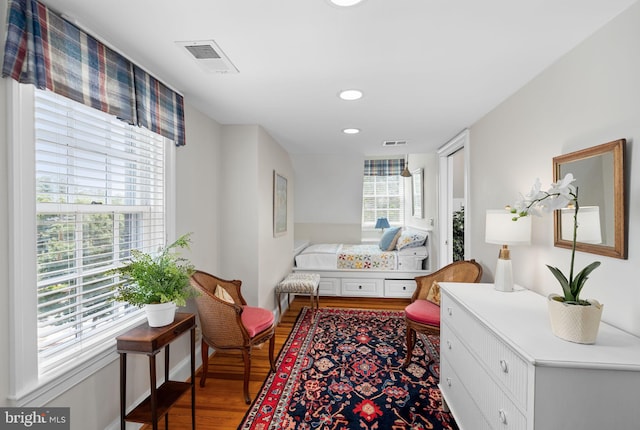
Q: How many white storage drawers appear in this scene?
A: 6